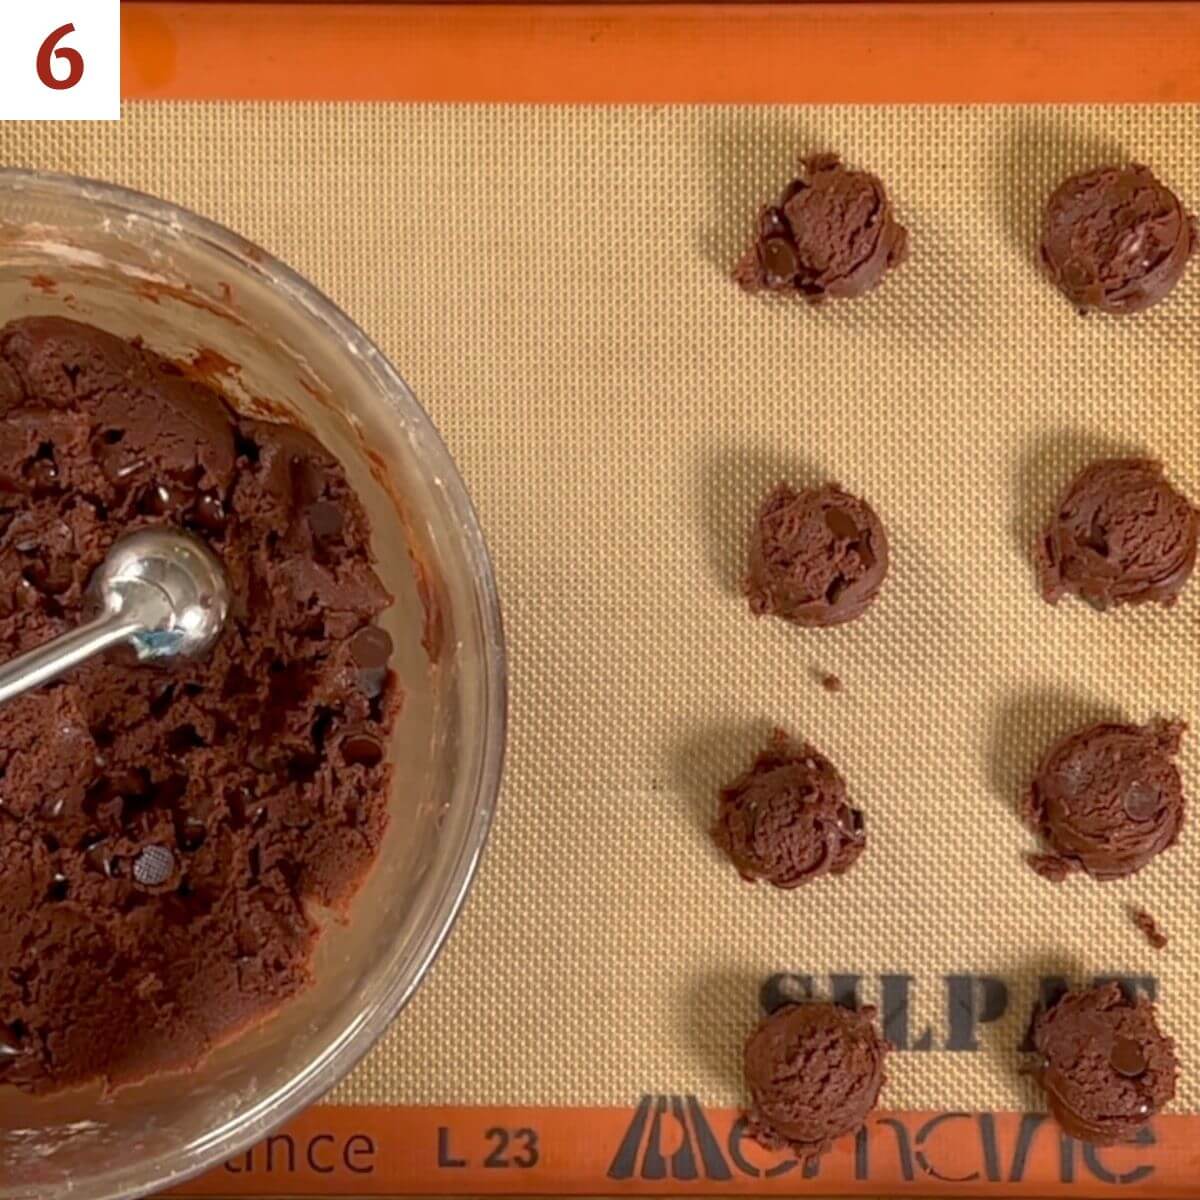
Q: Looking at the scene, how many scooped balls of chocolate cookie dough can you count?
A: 8